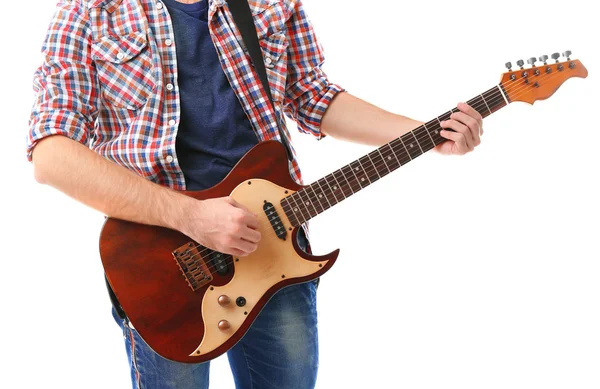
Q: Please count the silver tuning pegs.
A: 6